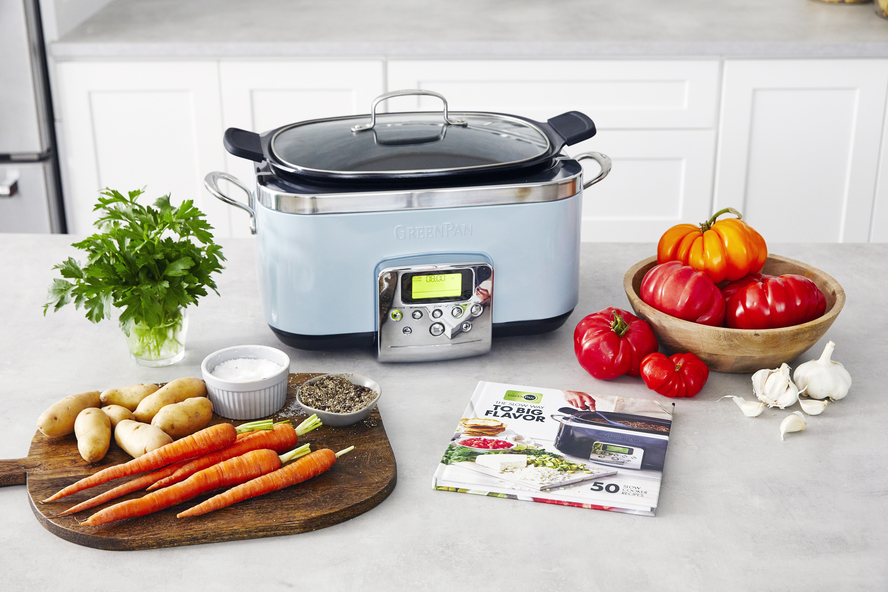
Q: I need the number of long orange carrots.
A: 5